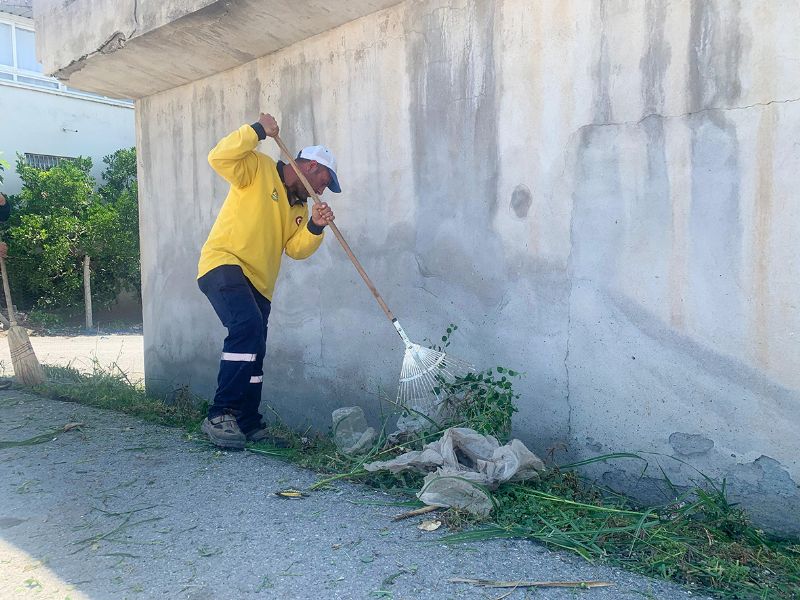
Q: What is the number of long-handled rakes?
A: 1